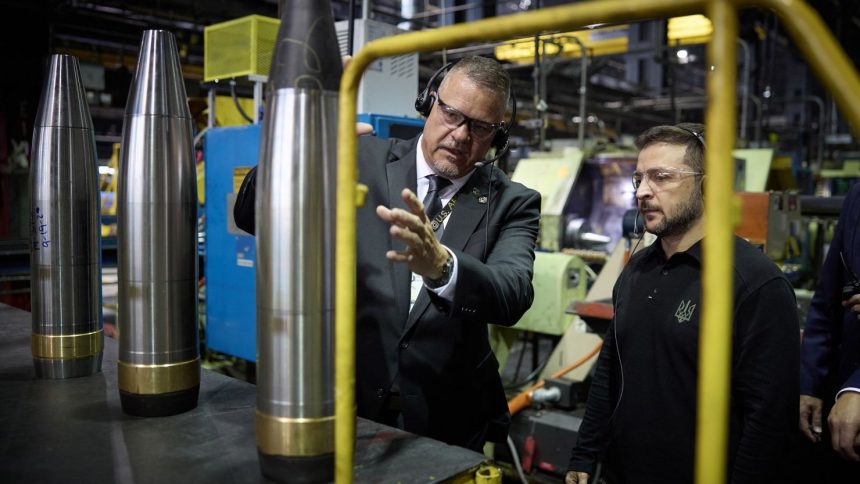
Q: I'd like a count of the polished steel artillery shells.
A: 3